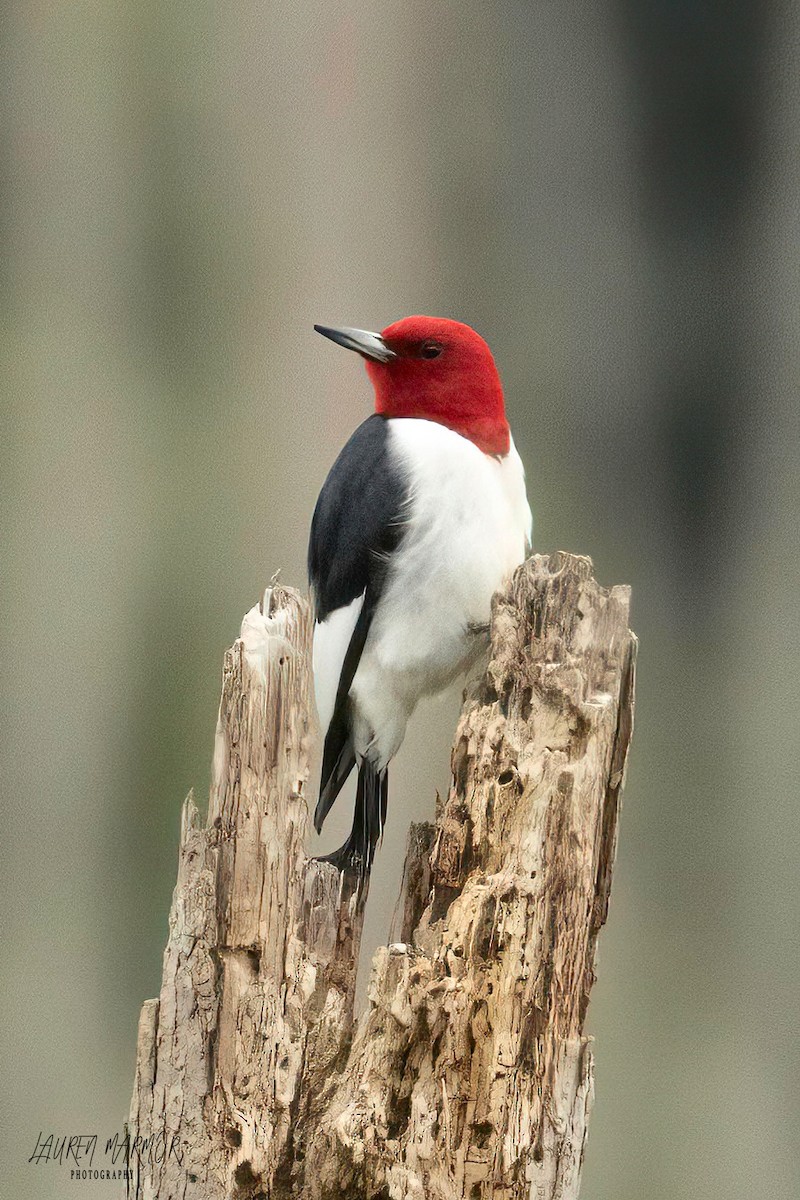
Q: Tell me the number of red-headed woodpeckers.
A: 1